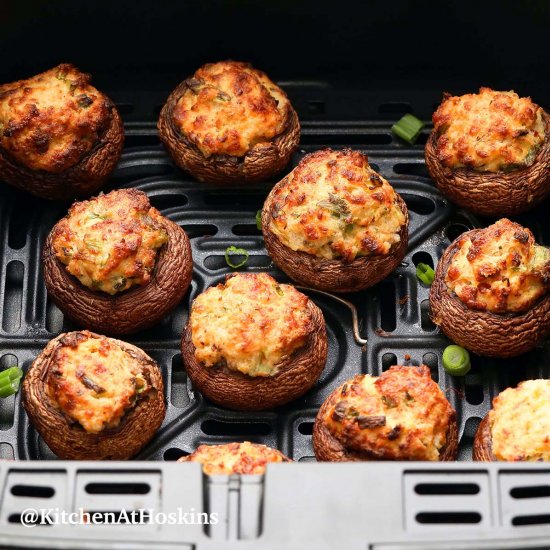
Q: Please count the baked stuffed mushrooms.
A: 11